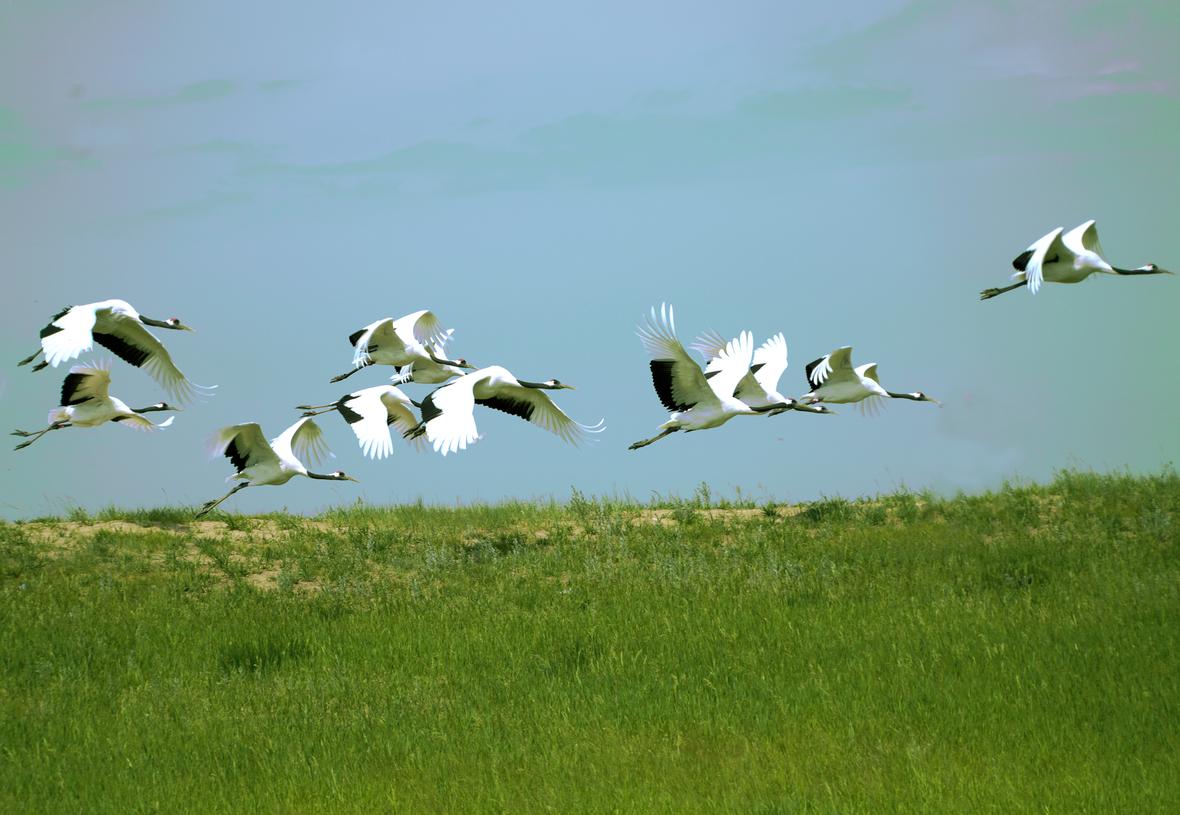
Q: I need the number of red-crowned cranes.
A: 11